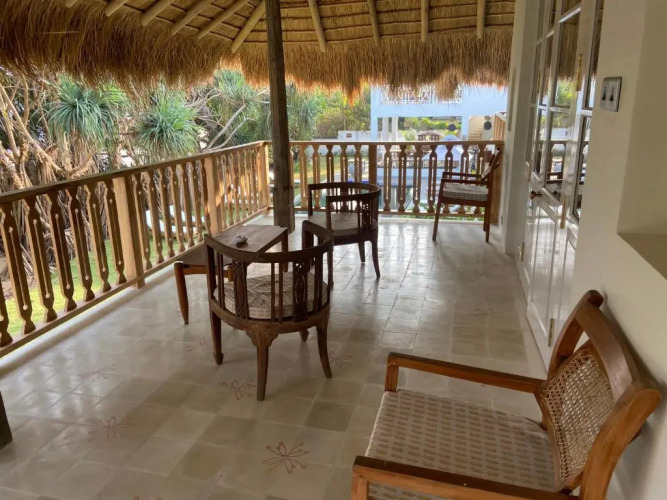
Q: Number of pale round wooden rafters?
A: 10